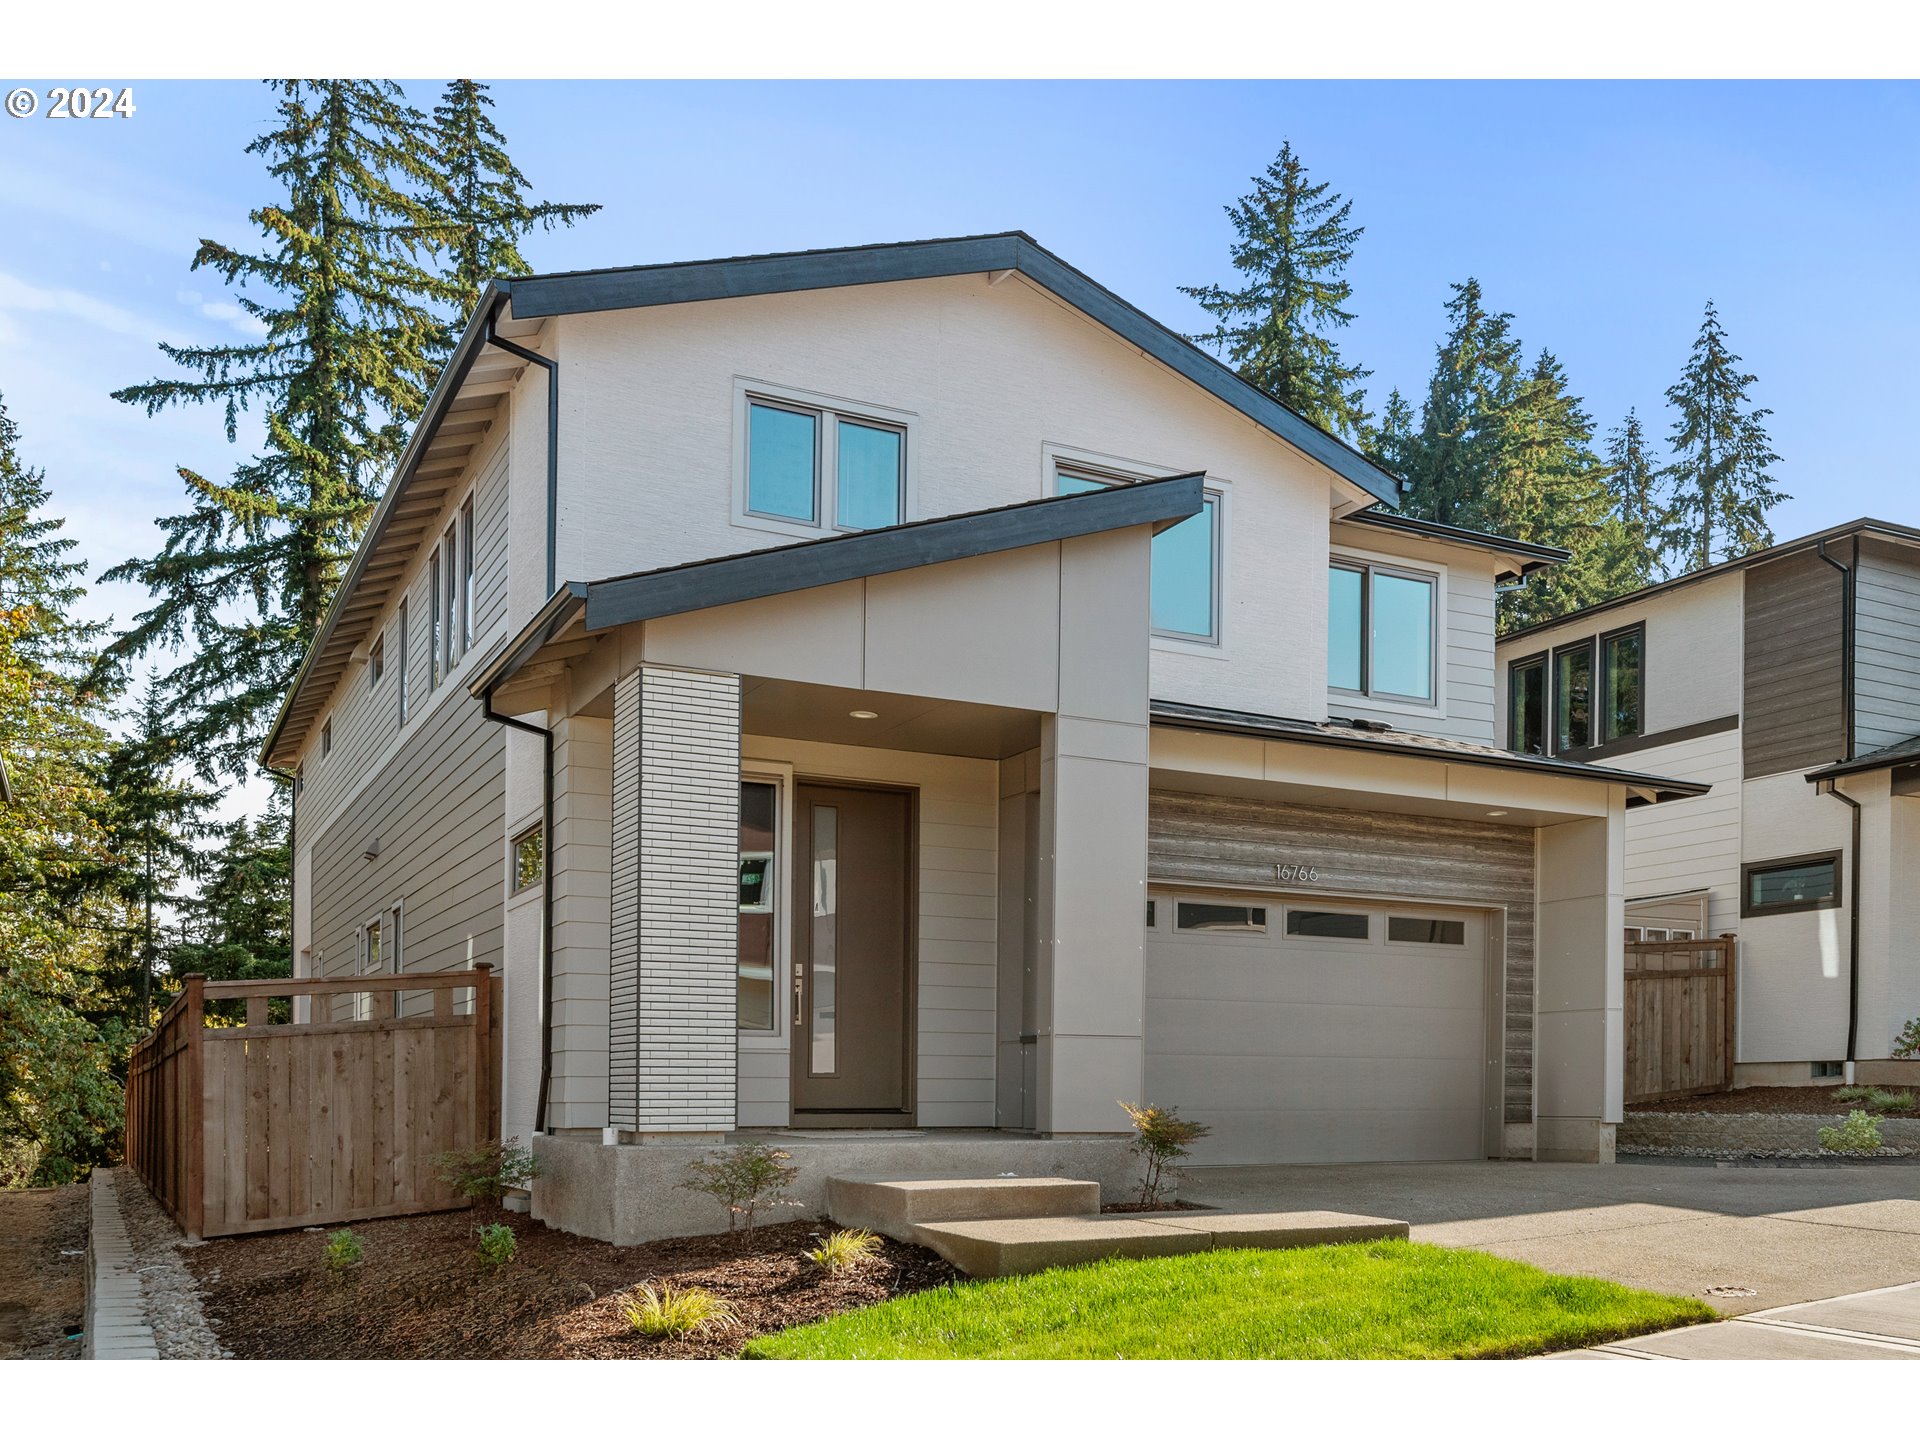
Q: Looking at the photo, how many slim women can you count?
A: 0